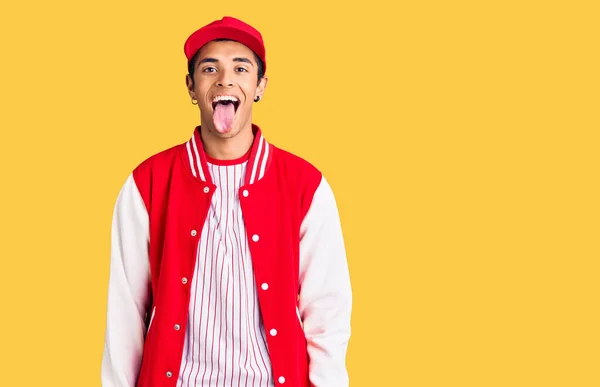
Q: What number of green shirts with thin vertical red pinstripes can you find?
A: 0